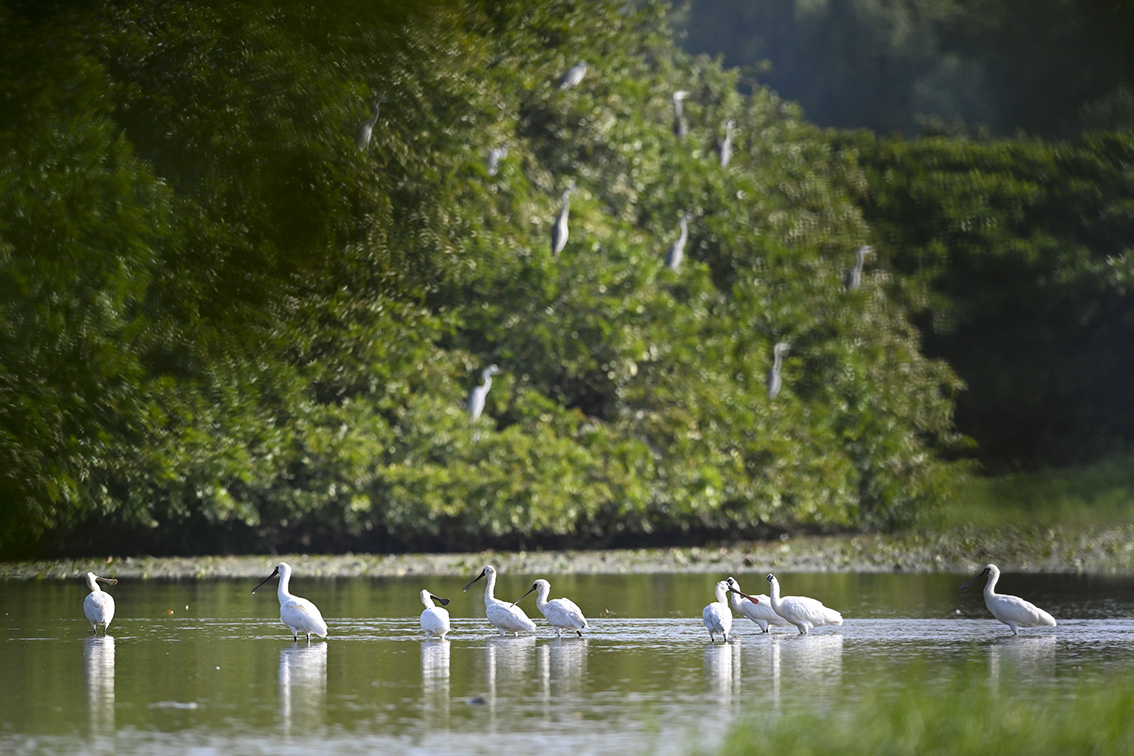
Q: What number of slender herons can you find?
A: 10